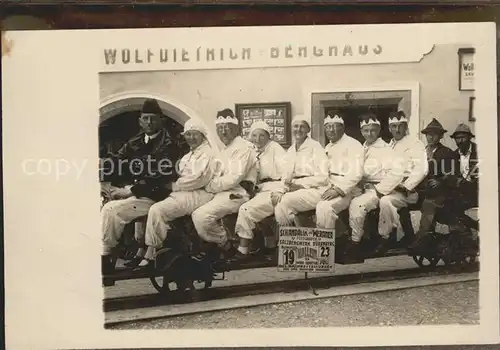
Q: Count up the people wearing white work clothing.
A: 7